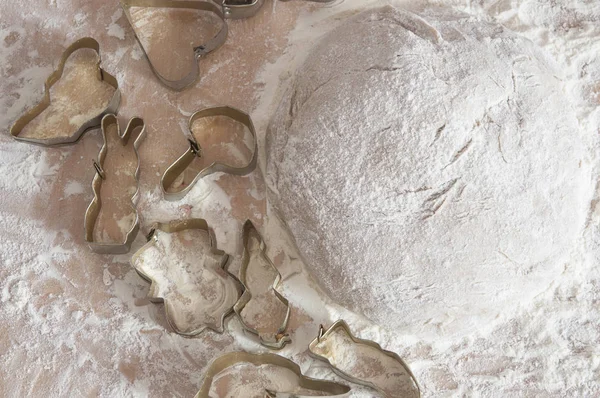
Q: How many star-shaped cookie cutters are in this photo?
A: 0